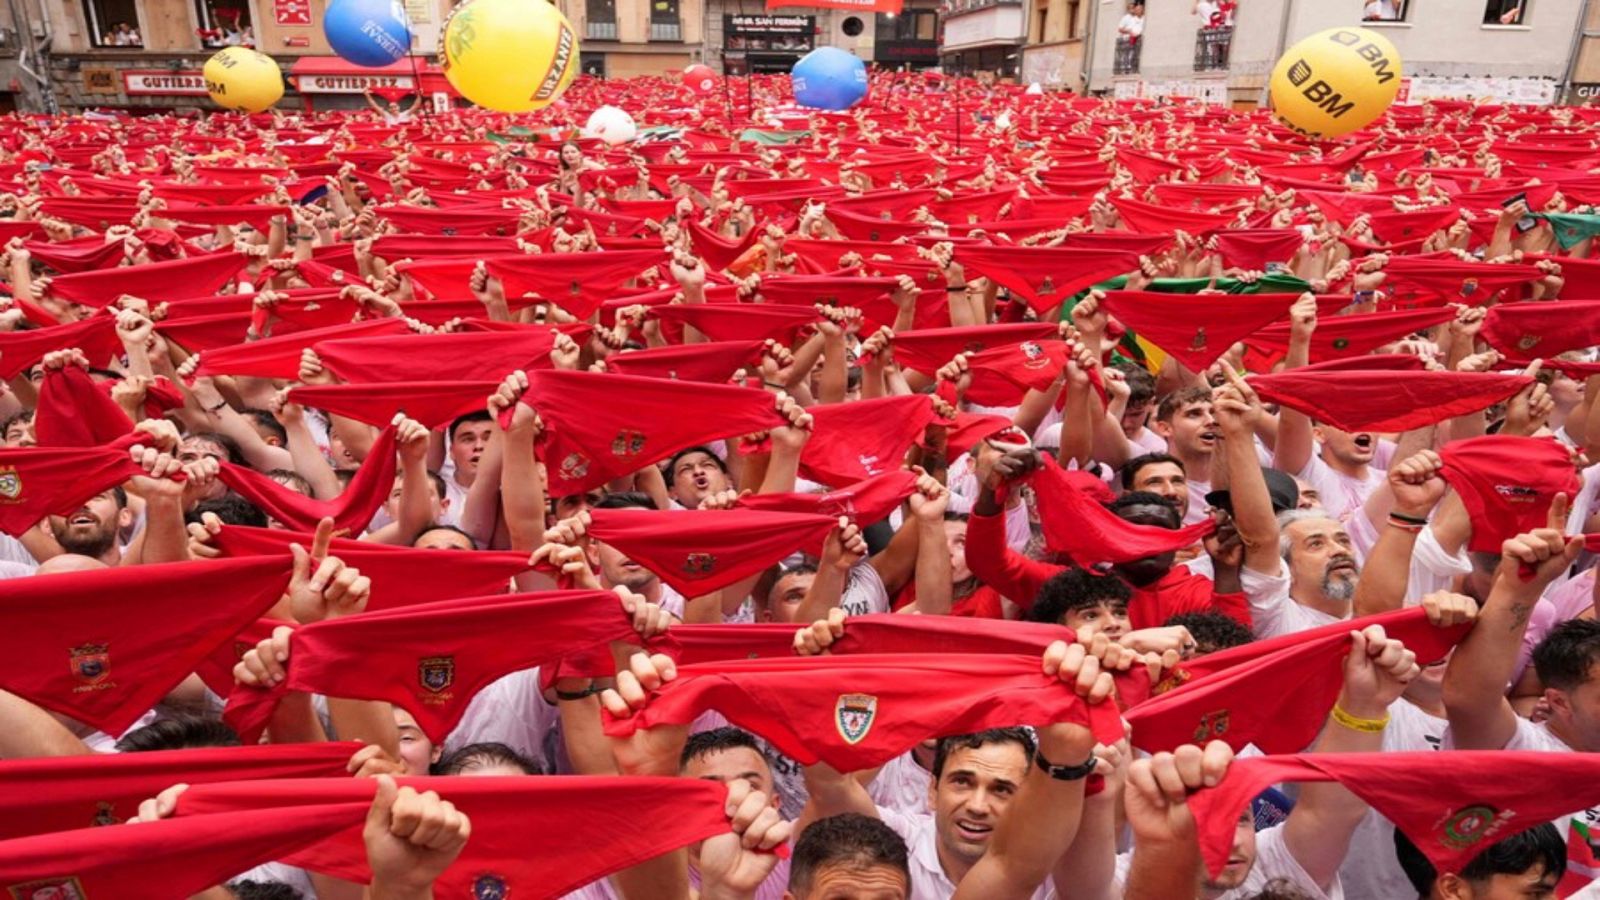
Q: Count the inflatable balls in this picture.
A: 7